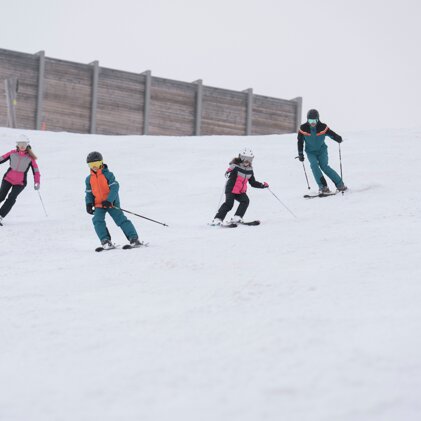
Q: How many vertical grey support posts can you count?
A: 6